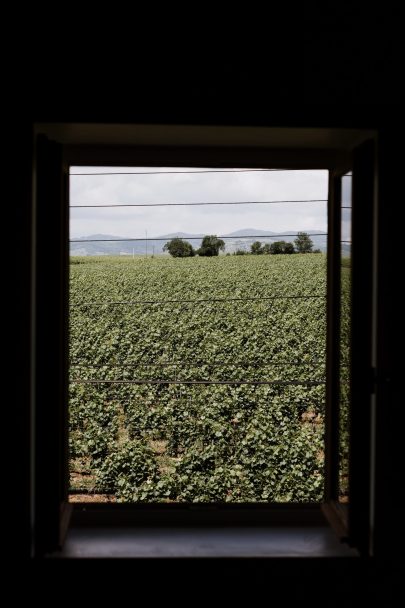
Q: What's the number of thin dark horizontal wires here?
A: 6